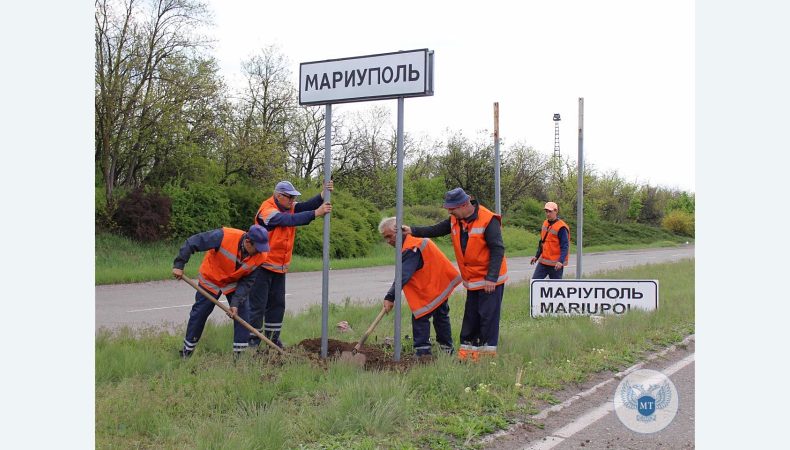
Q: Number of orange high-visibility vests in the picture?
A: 5